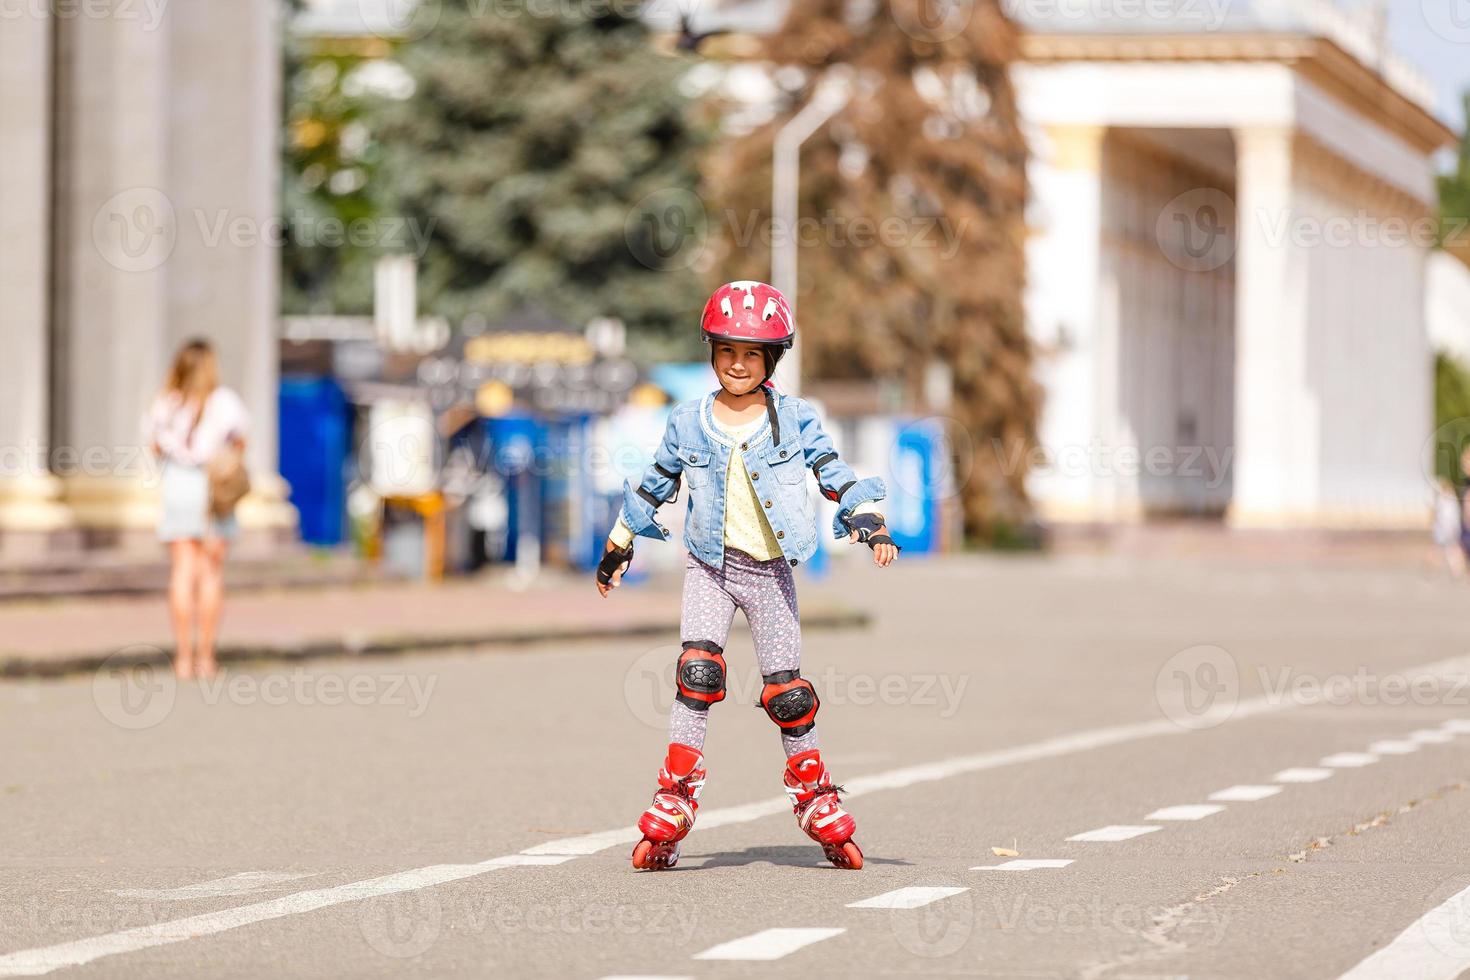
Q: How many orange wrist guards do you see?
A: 0